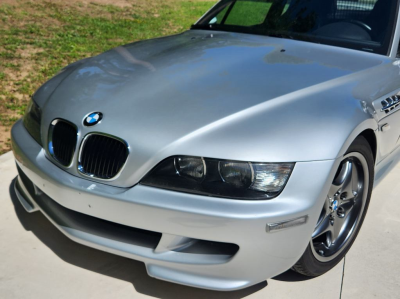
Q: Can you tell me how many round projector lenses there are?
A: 2